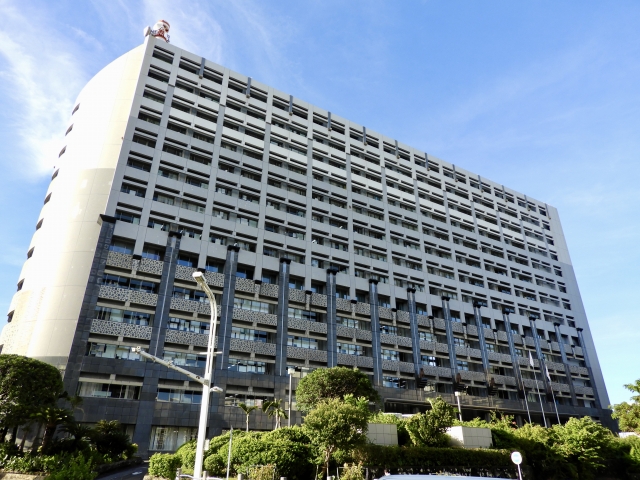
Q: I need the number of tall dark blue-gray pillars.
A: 13